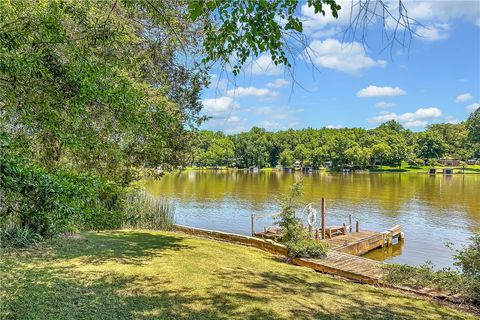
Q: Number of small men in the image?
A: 0